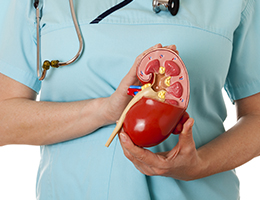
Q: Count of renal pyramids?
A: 4